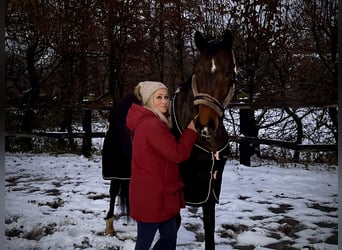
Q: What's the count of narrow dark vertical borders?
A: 2